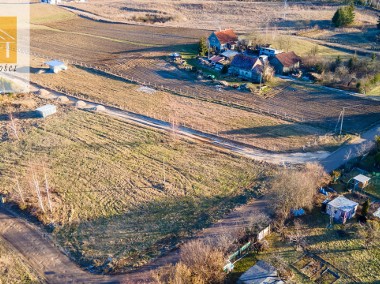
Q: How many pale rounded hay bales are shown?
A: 4